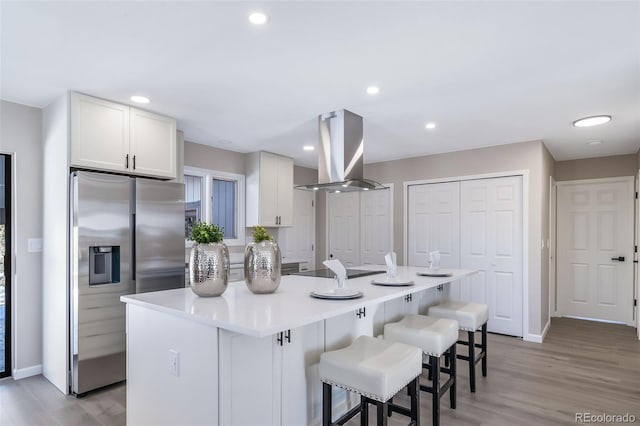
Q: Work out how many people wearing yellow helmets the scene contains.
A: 0